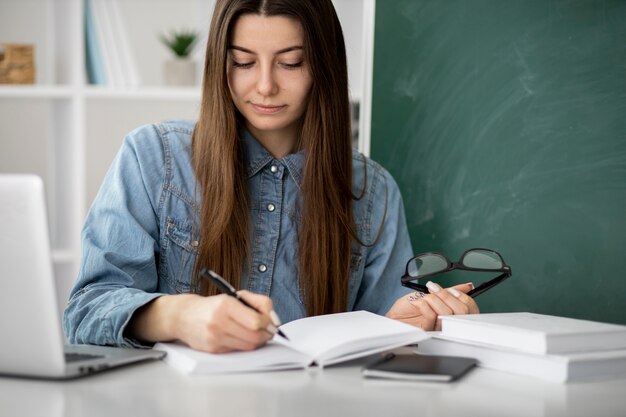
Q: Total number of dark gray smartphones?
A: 1